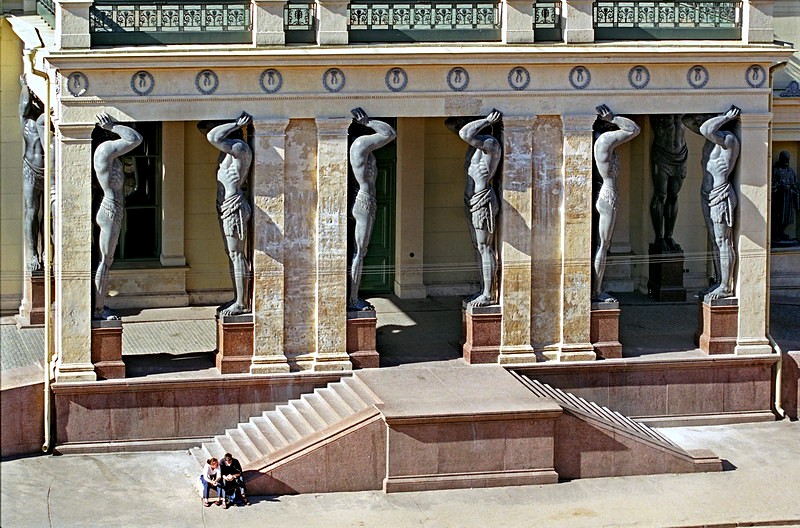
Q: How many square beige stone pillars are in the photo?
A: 6